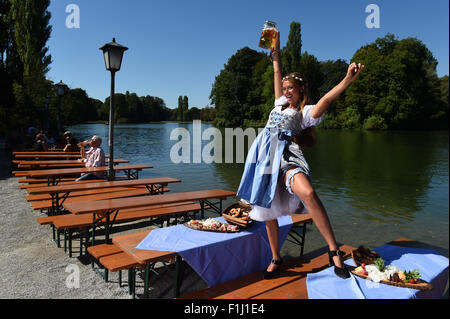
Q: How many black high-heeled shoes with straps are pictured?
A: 2